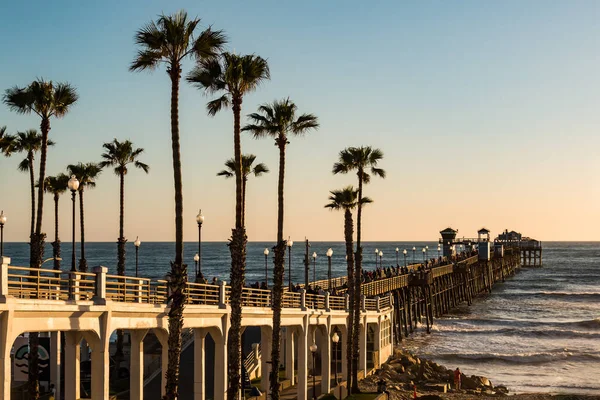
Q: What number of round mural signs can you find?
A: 1